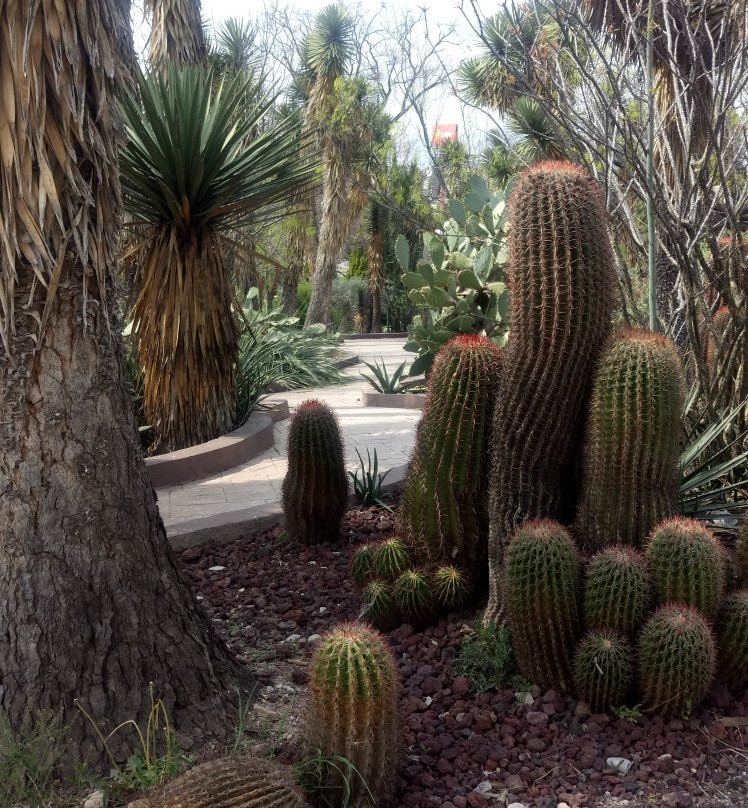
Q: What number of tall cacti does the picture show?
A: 3